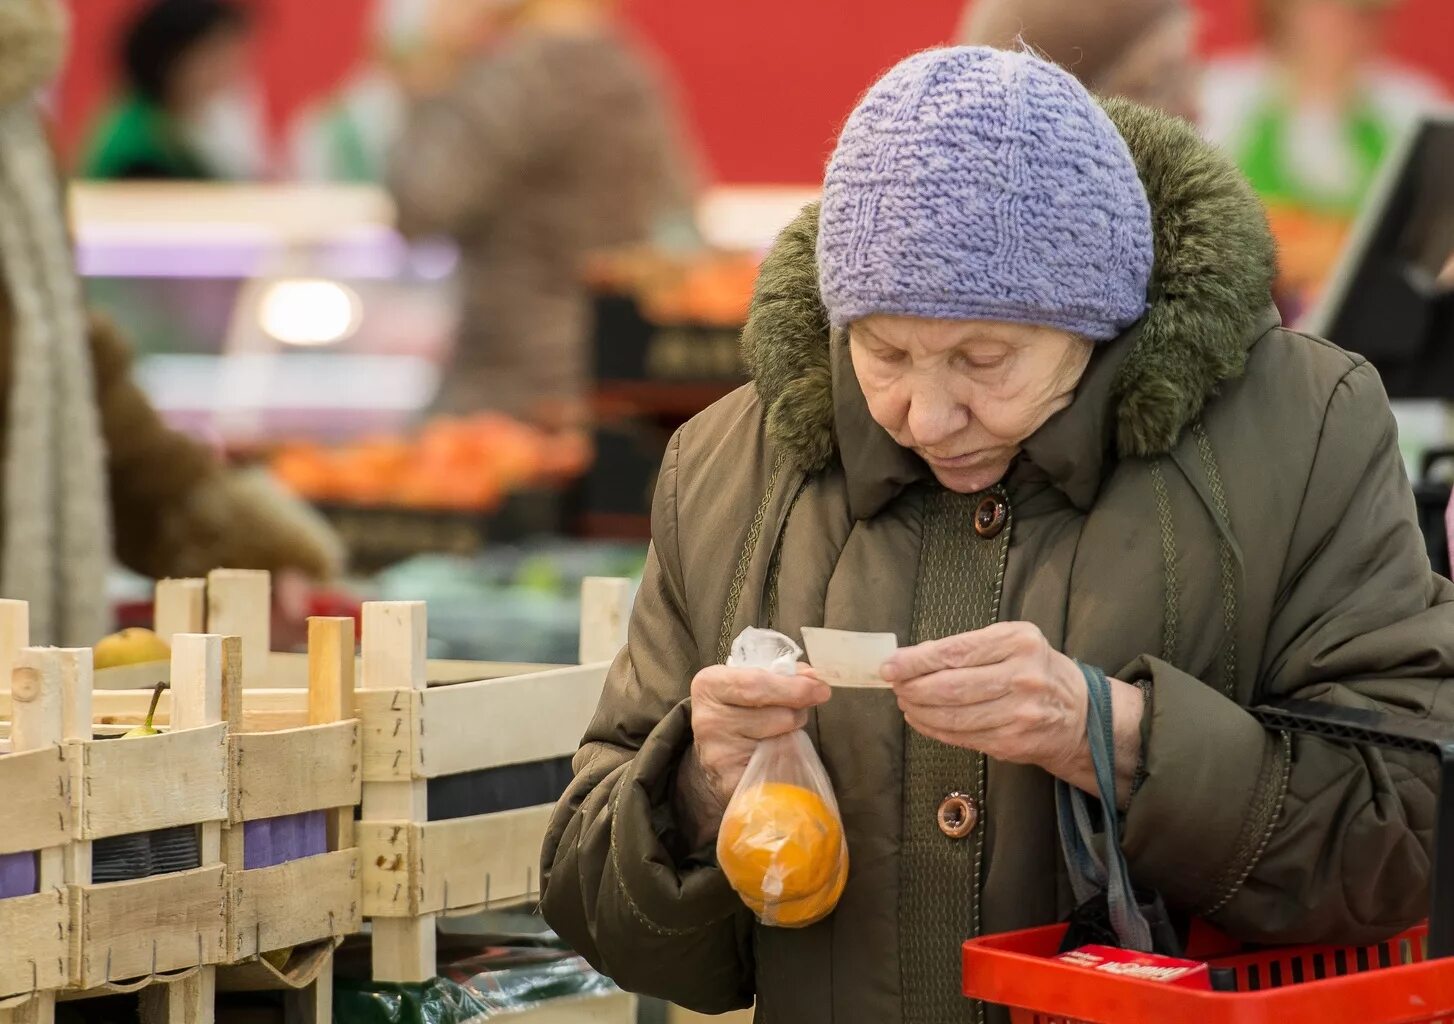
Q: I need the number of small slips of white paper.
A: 1